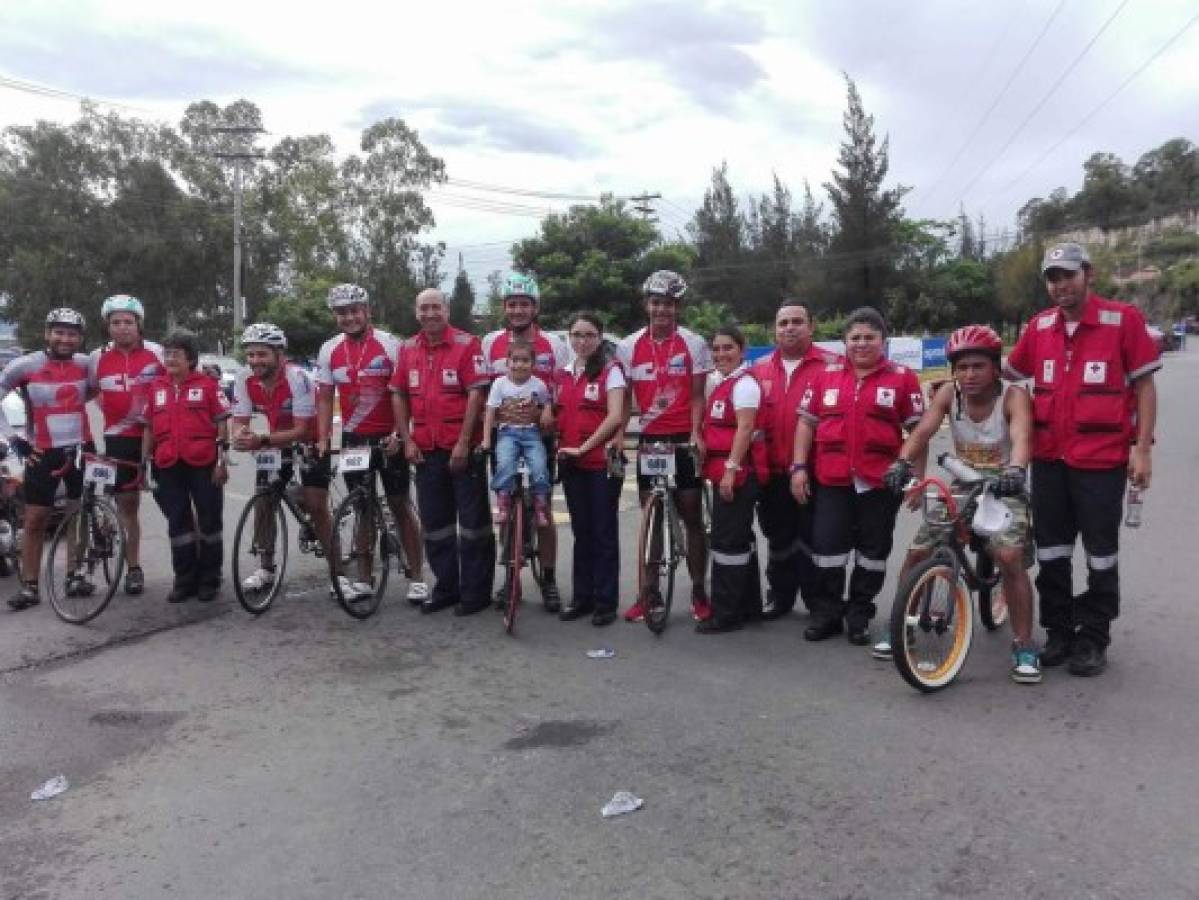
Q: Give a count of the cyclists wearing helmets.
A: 7